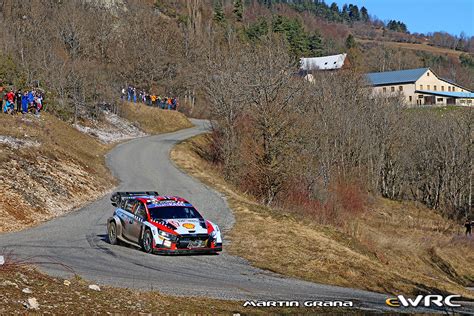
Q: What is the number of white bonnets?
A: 1